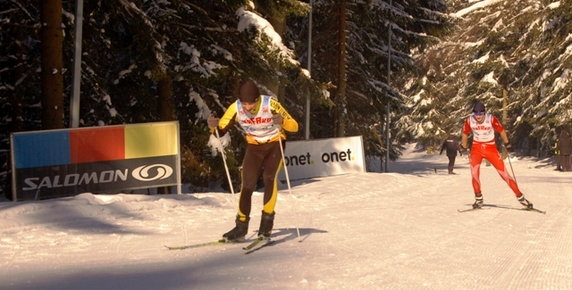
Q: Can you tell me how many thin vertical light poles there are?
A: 3